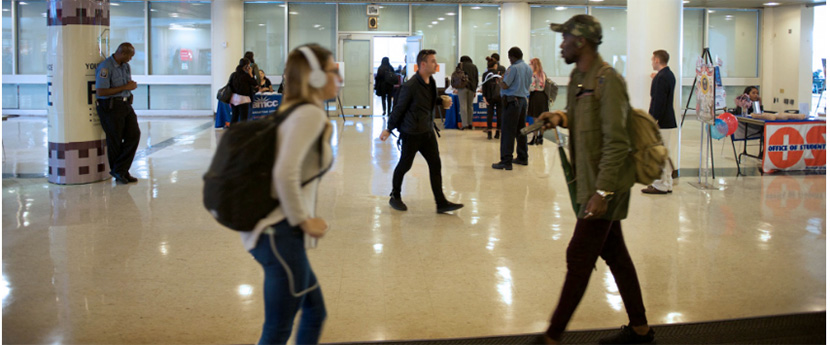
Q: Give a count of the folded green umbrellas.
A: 1